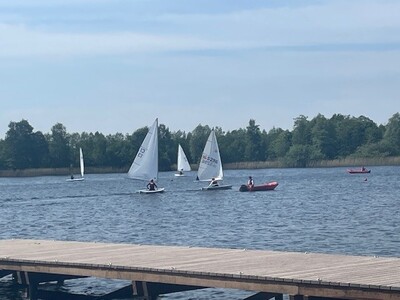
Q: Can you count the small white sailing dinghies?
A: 4